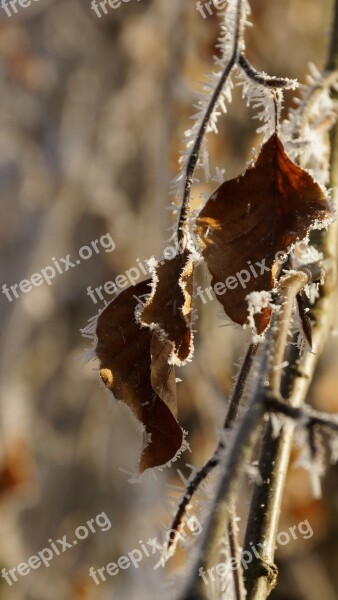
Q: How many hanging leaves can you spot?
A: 3